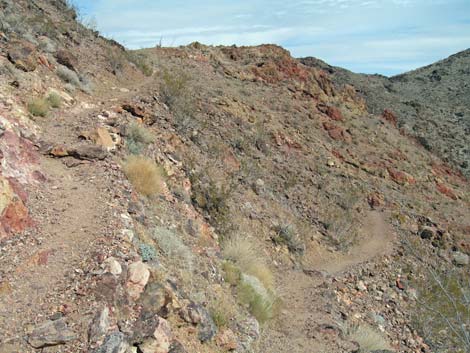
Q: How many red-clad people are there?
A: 0